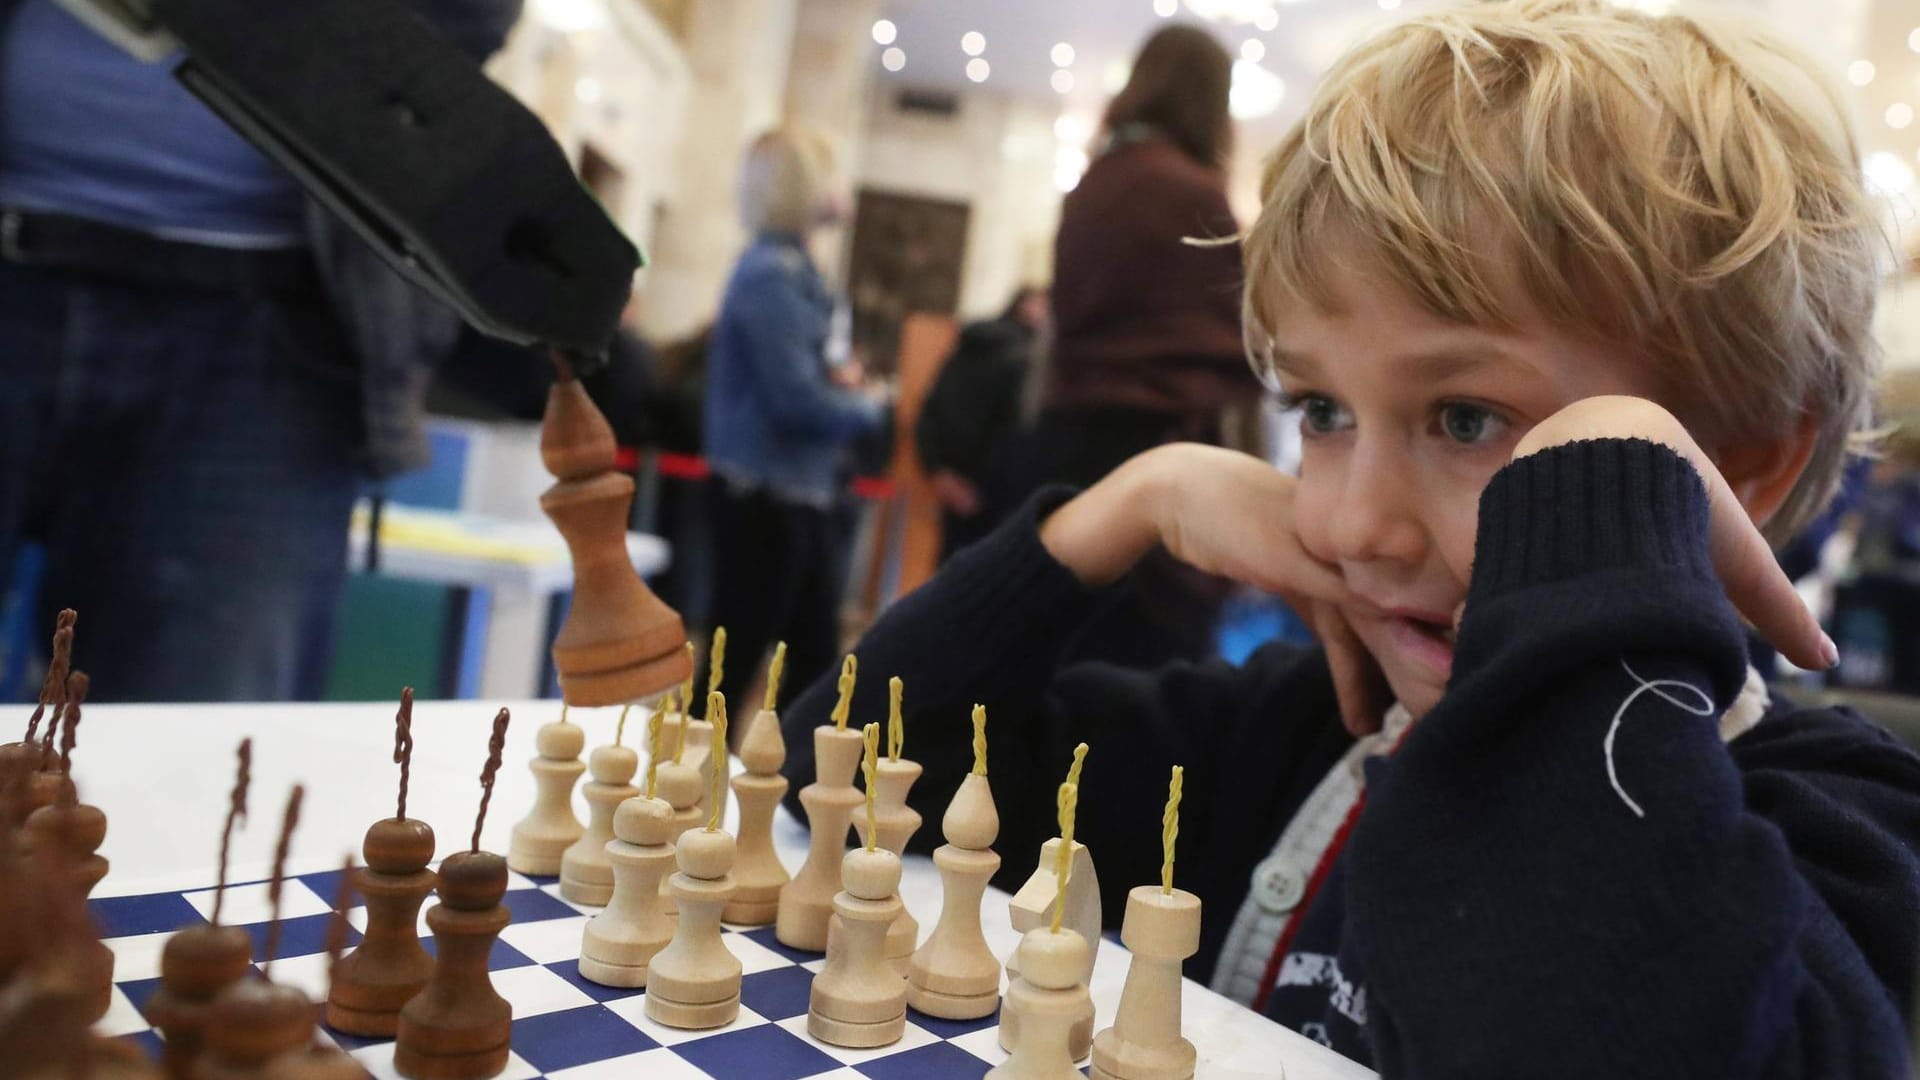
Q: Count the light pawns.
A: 7